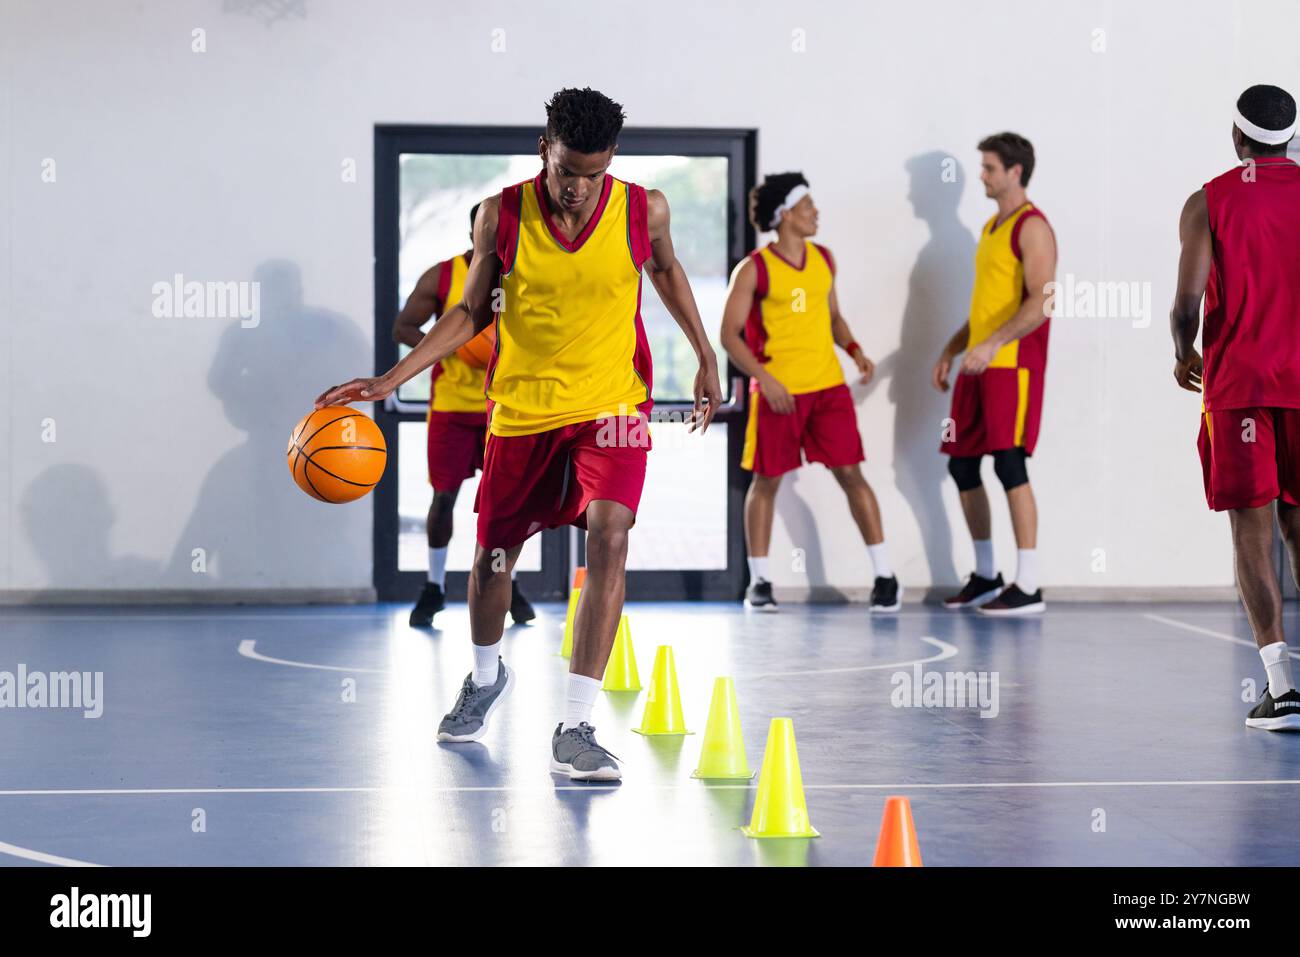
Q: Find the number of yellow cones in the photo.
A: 5